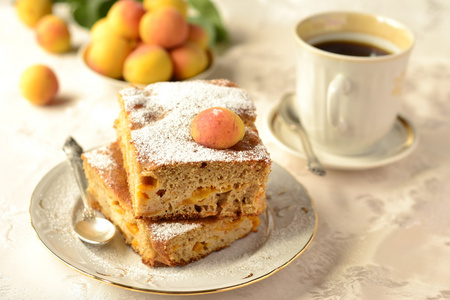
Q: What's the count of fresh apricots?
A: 12